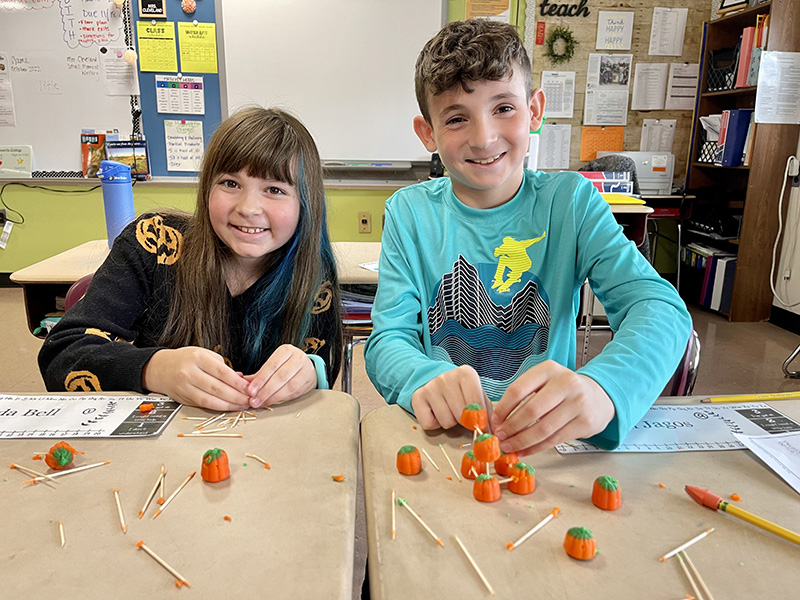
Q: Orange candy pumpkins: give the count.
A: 11